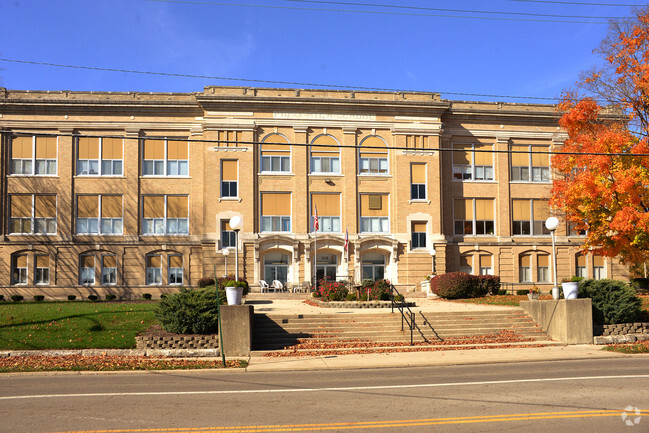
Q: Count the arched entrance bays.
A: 3